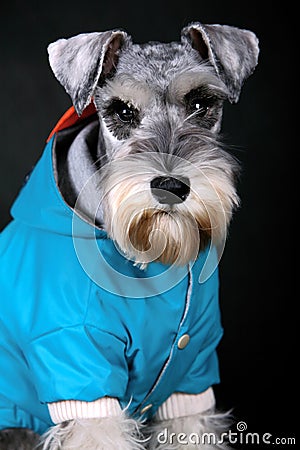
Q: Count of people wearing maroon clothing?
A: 0